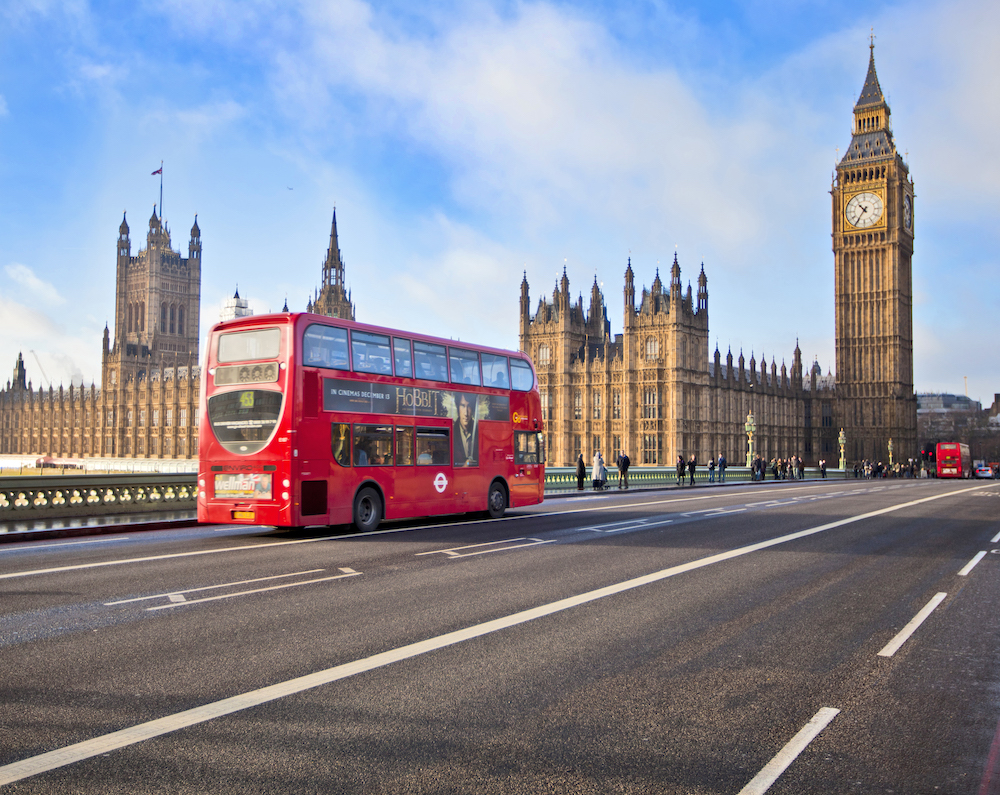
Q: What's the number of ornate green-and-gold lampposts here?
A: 3